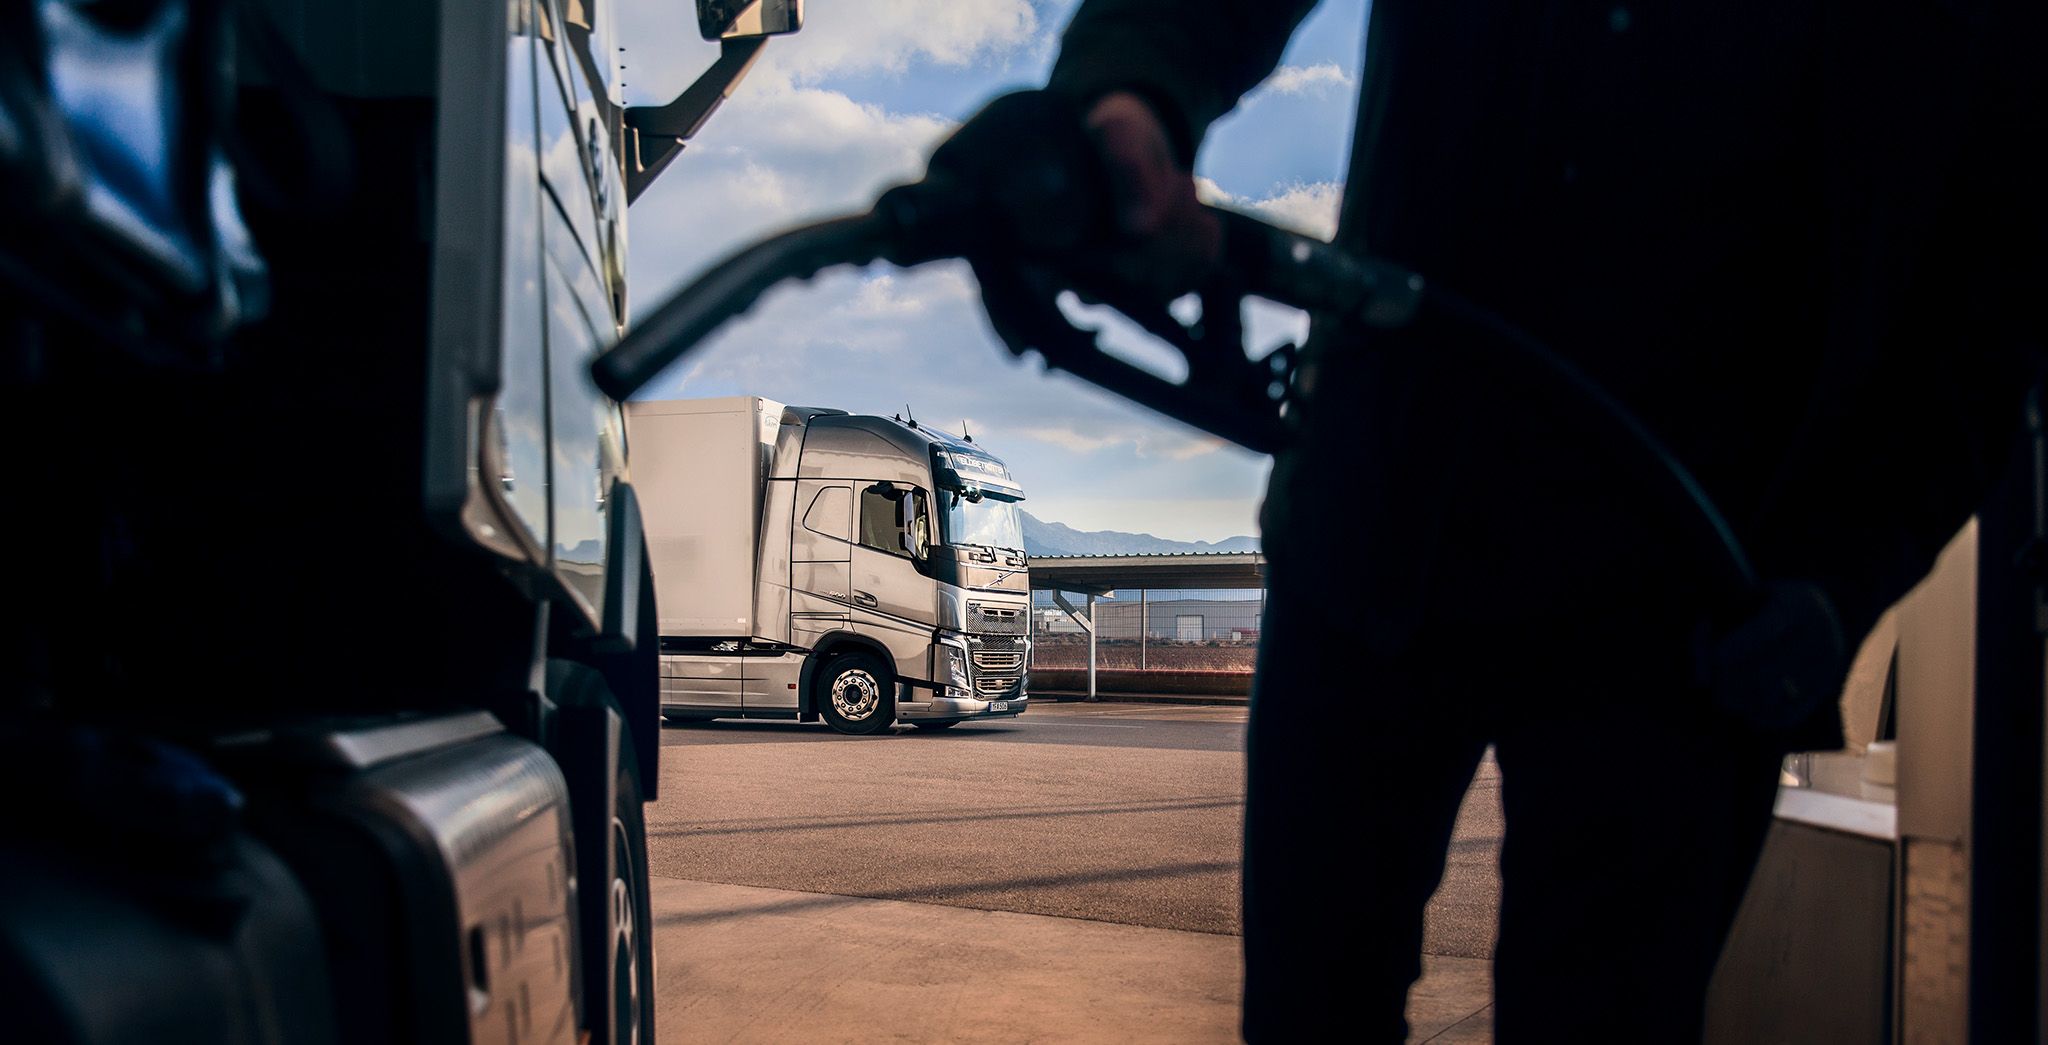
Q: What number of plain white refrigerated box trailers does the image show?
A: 1